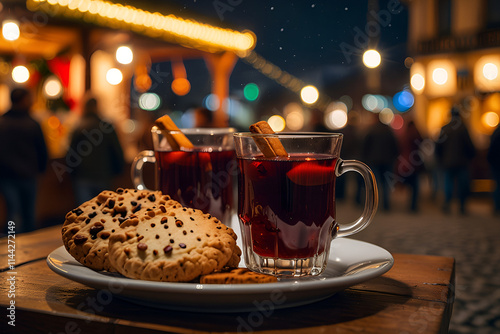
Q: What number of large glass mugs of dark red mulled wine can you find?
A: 2